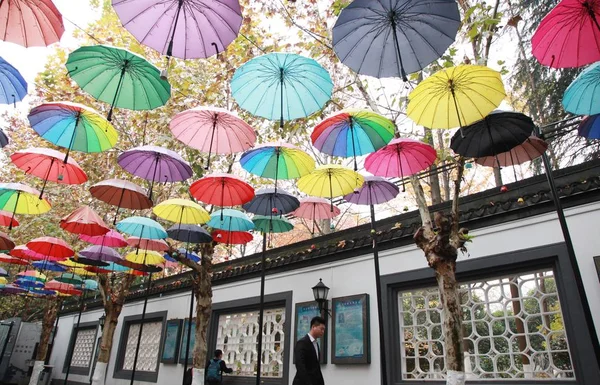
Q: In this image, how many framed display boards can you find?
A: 4